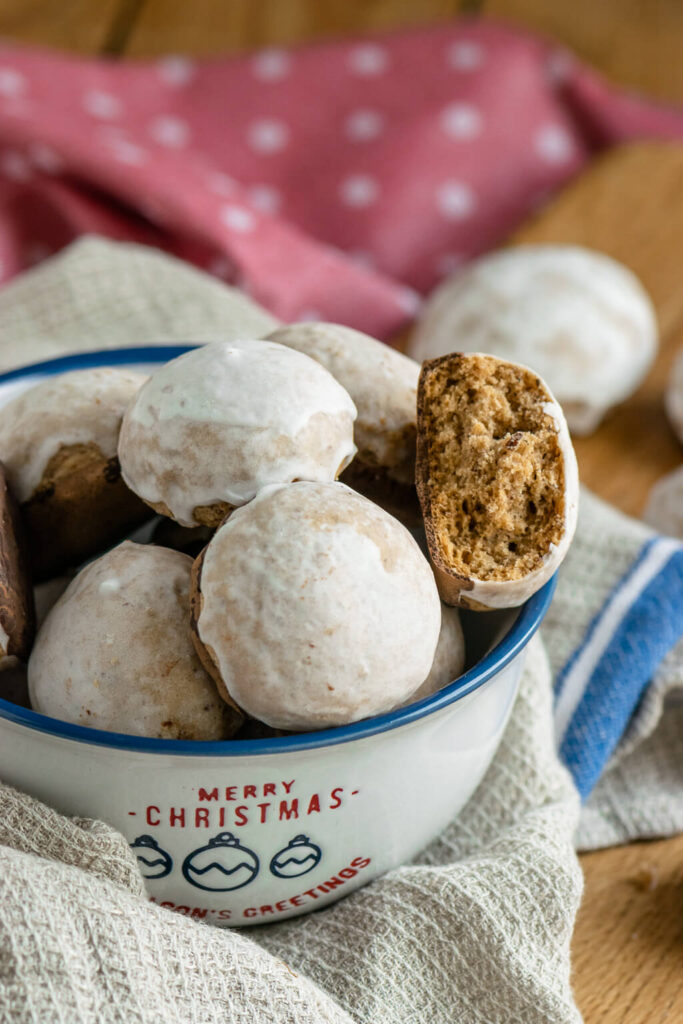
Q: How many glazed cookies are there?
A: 11